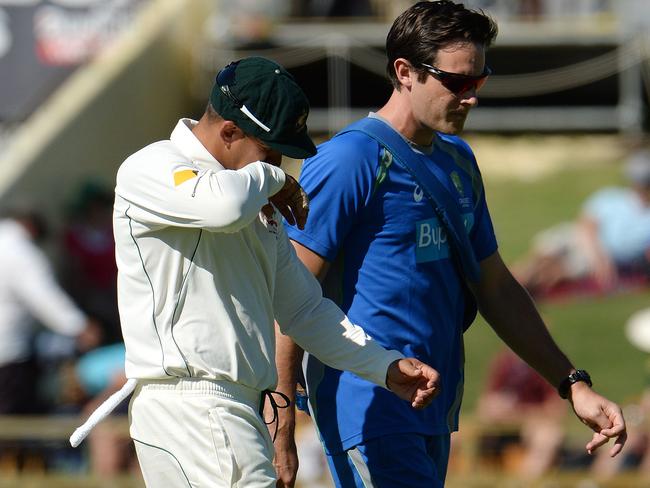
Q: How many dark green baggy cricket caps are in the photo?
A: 1